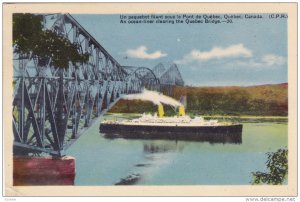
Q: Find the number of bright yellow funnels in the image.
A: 2